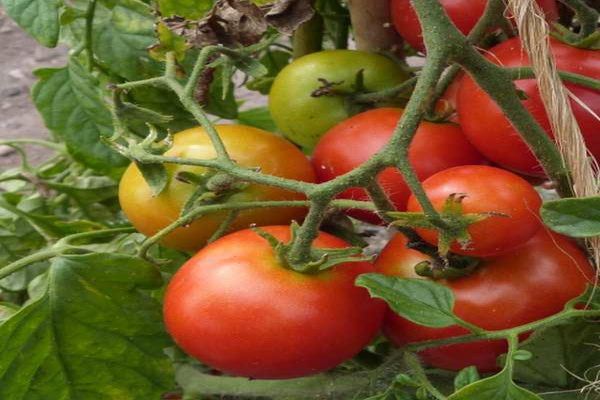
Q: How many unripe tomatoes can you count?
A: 2